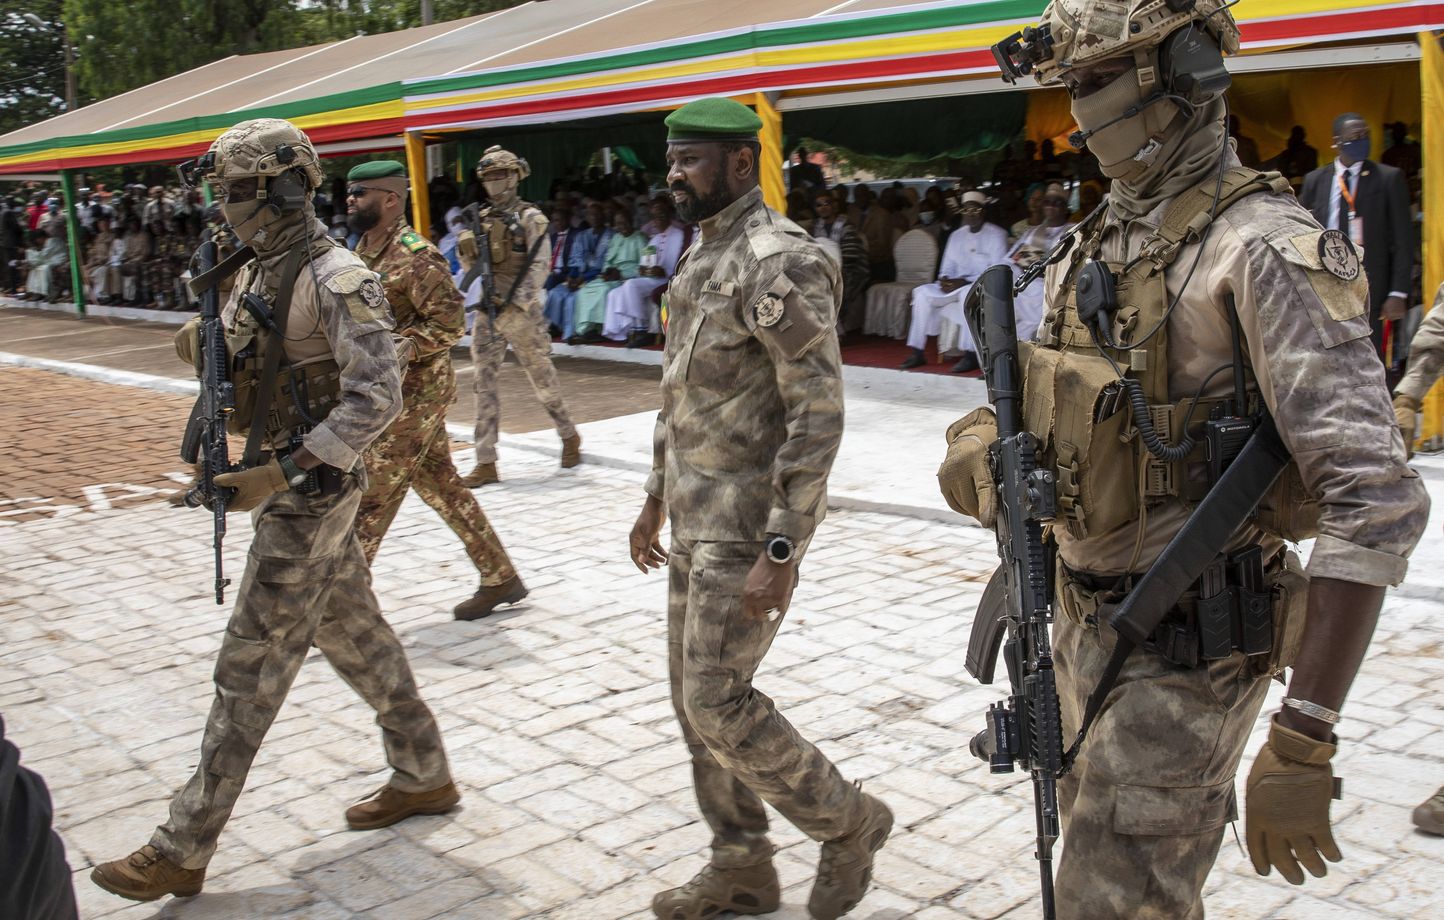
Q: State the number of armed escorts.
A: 3